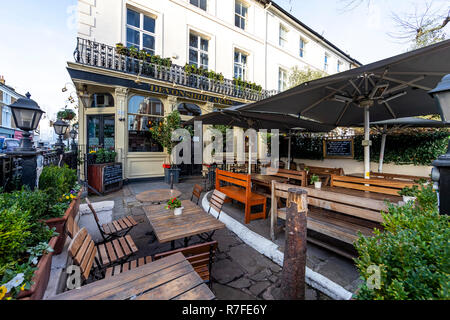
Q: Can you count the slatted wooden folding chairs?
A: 6